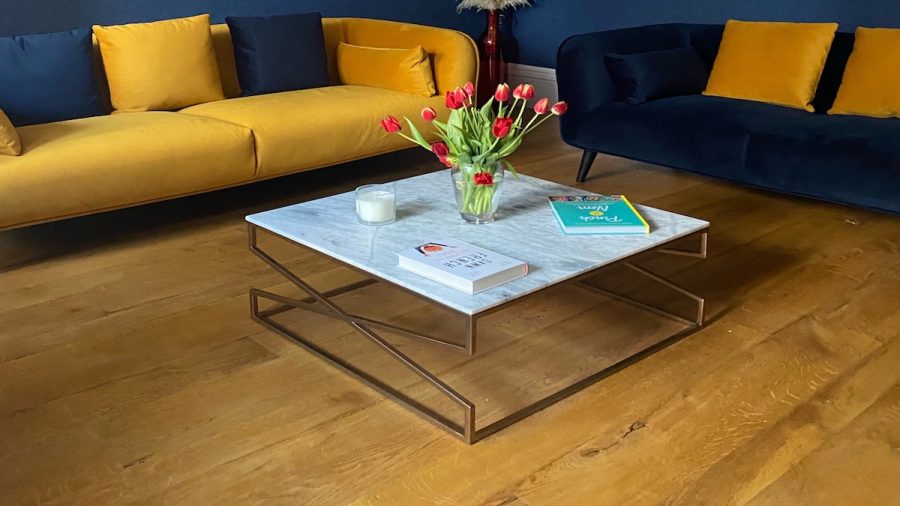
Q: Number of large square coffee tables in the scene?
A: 1